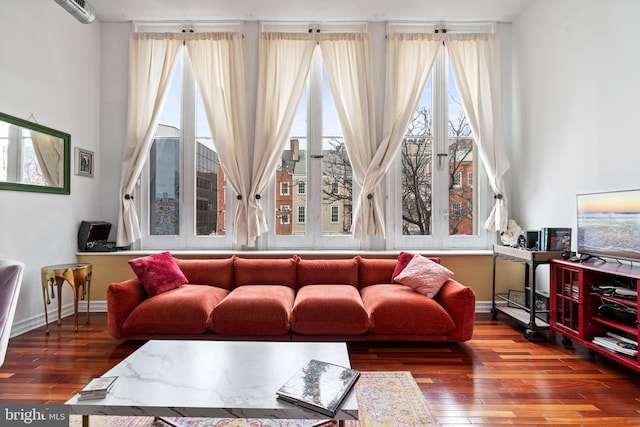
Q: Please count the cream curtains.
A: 6